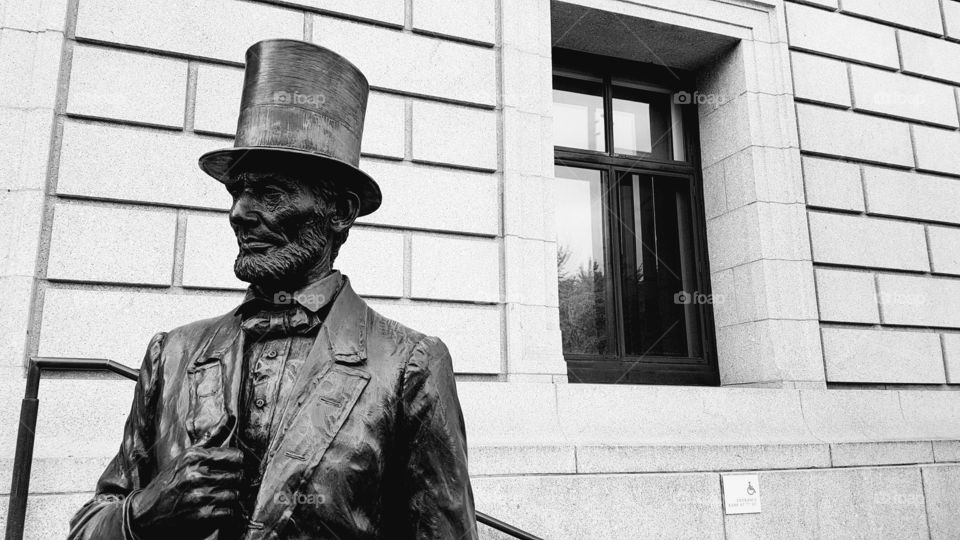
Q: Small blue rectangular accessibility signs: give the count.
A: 0